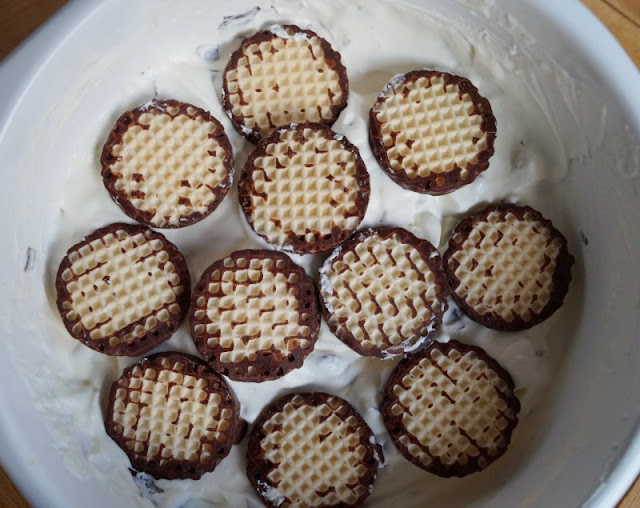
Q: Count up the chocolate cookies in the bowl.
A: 11